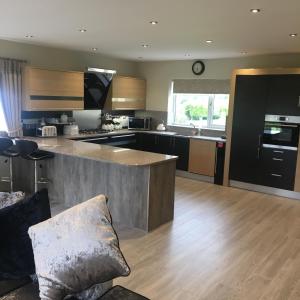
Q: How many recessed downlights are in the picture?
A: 11